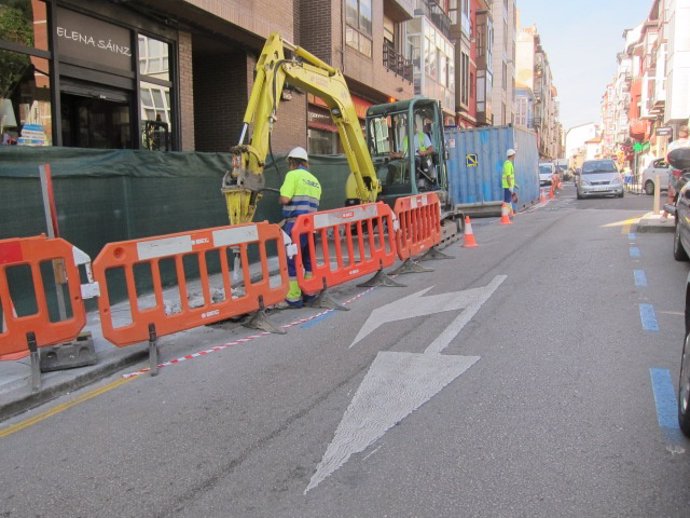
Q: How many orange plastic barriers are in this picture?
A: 4